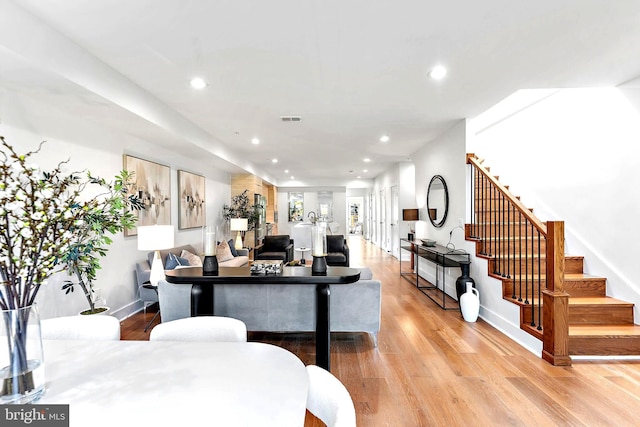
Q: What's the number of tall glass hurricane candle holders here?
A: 2